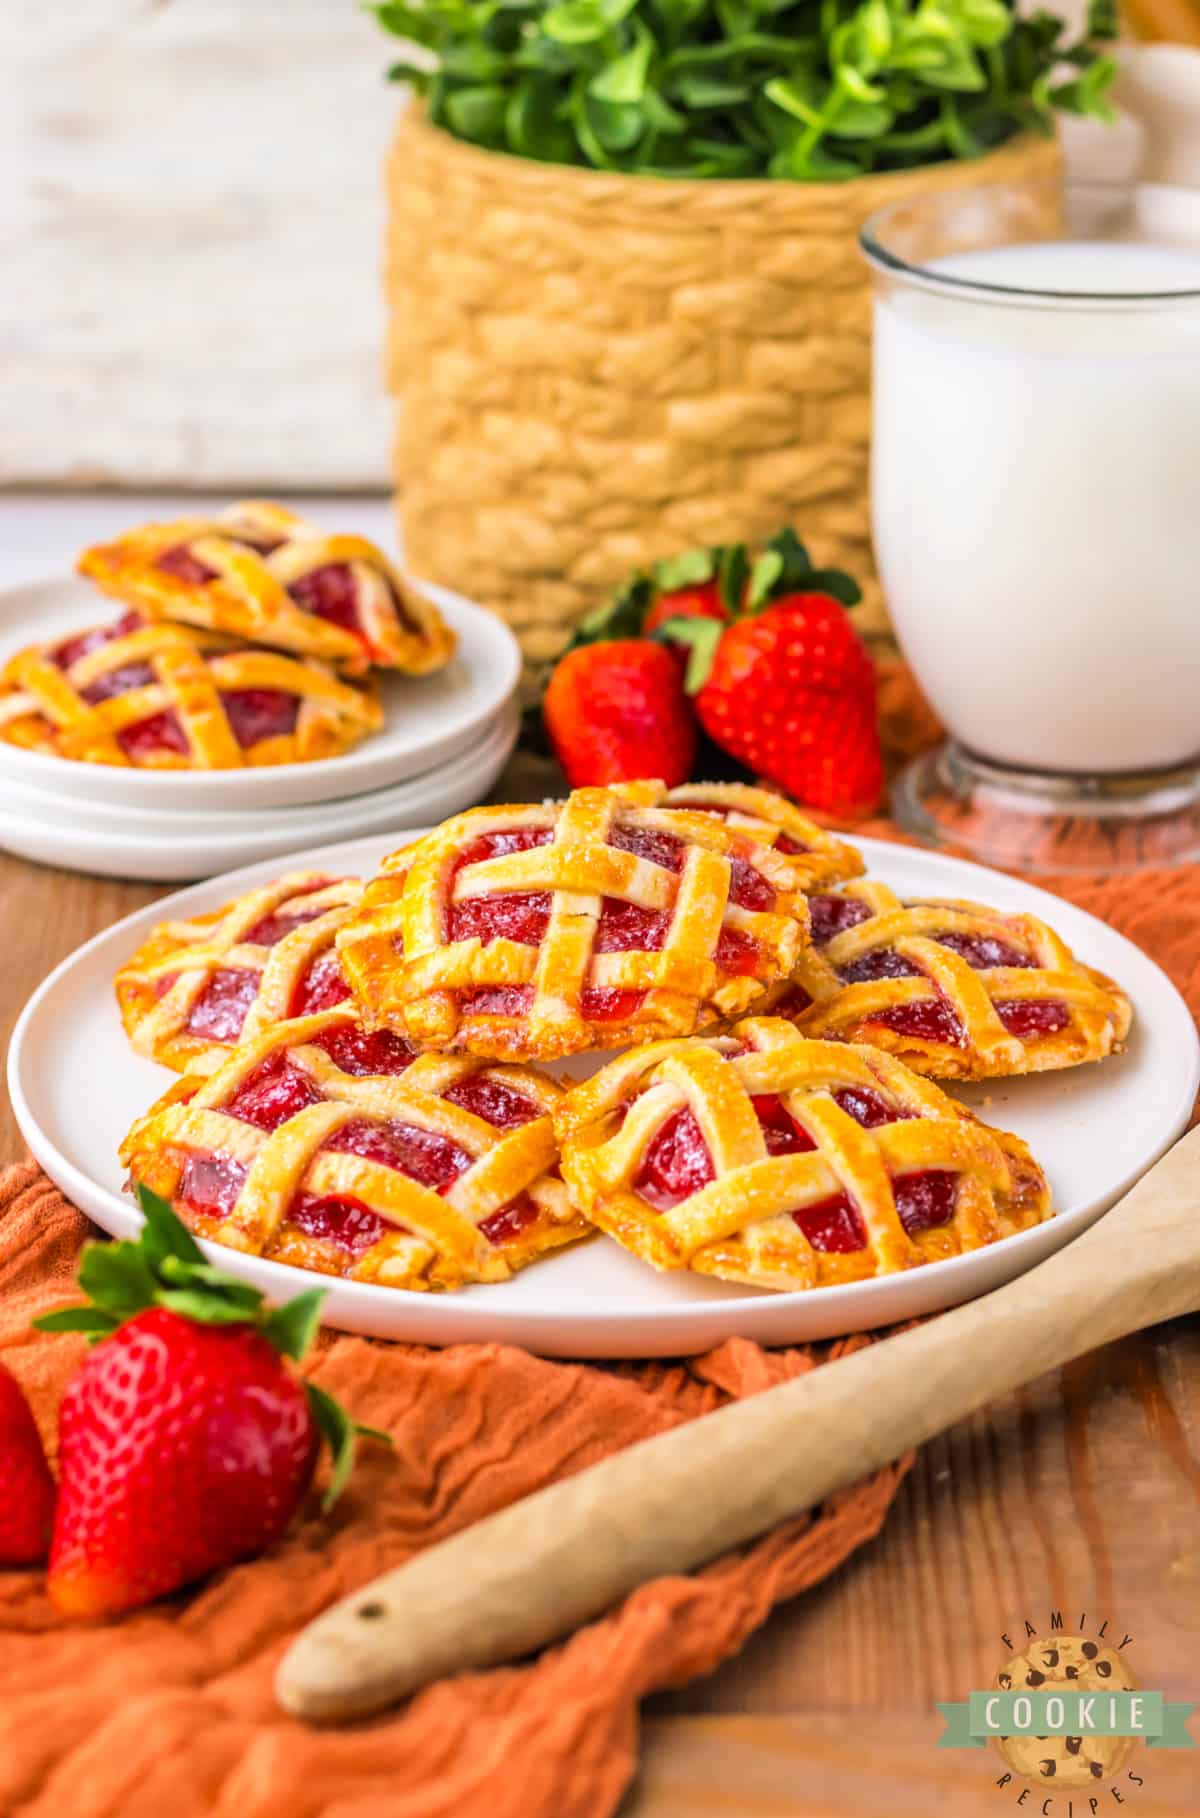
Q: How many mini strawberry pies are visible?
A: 8